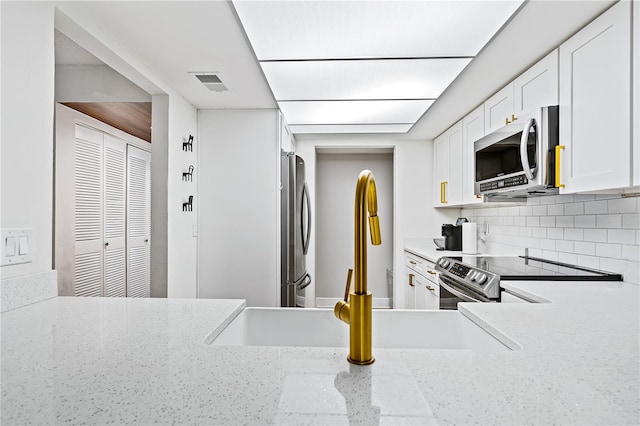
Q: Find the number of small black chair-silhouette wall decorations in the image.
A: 3